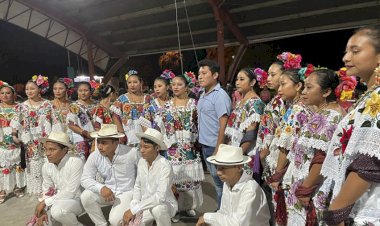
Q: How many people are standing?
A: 14